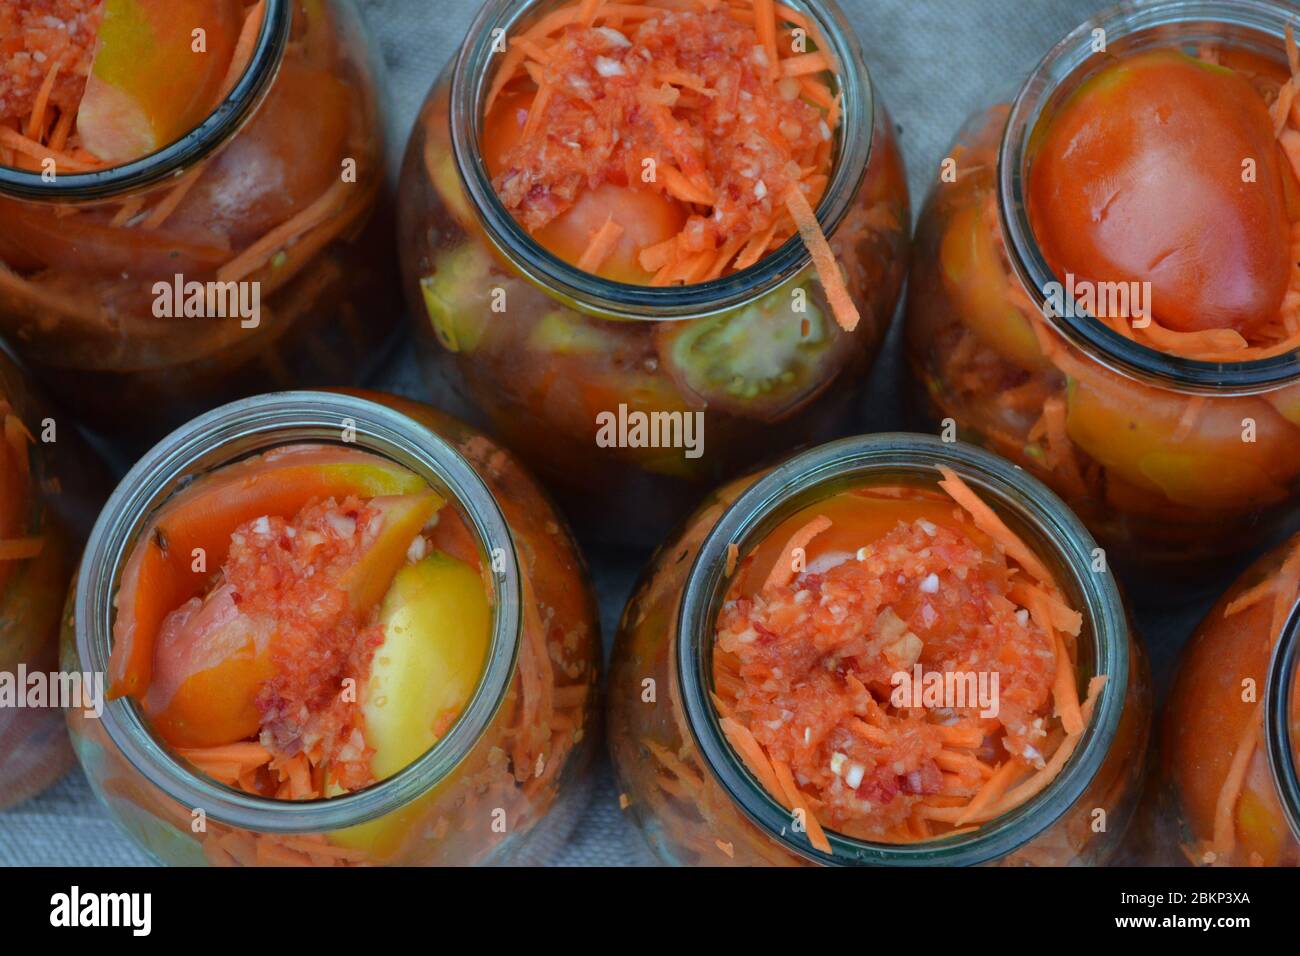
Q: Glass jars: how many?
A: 7